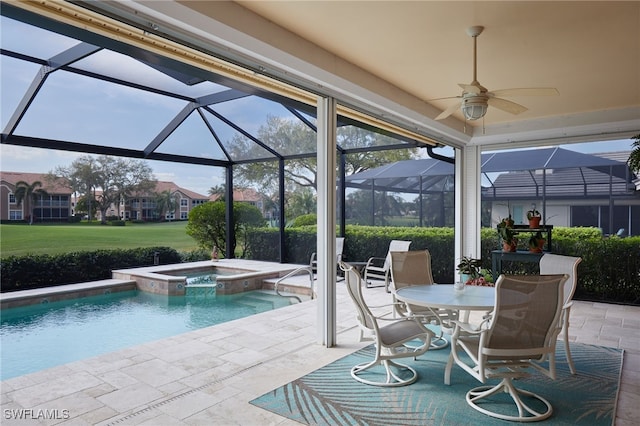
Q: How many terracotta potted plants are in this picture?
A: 4